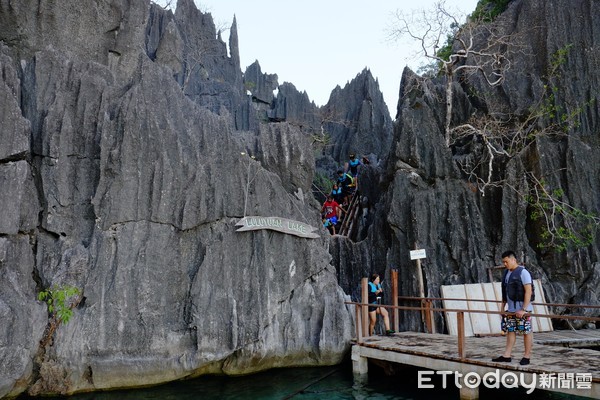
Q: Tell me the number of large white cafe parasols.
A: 0